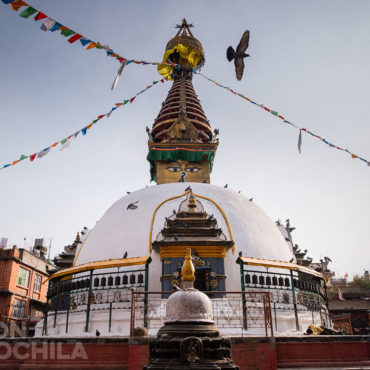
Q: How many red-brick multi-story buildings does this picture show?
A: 1